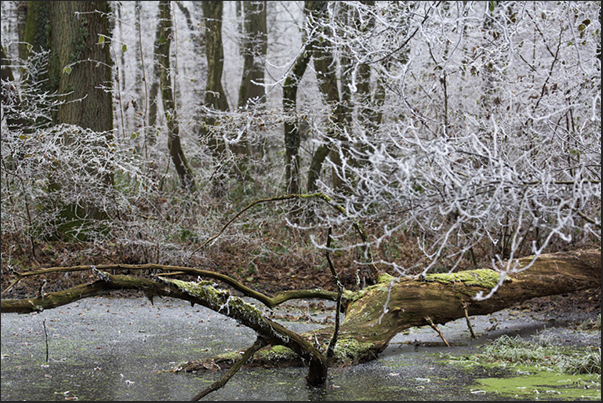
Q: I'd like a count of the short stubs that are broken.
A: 2